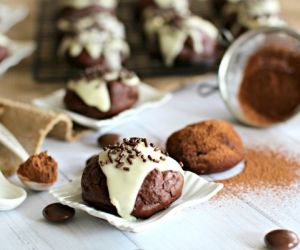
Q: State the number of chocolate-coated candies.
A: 3